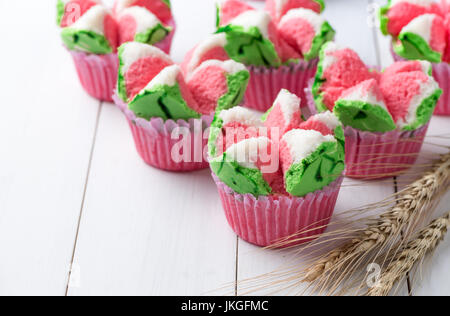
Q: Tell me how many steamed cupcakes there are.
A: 6